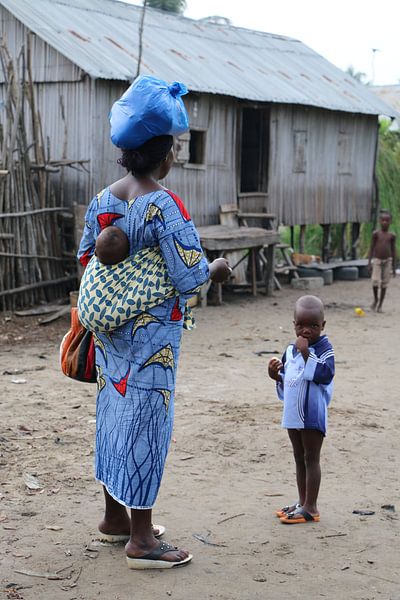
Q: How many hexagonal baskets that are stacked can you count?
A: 0